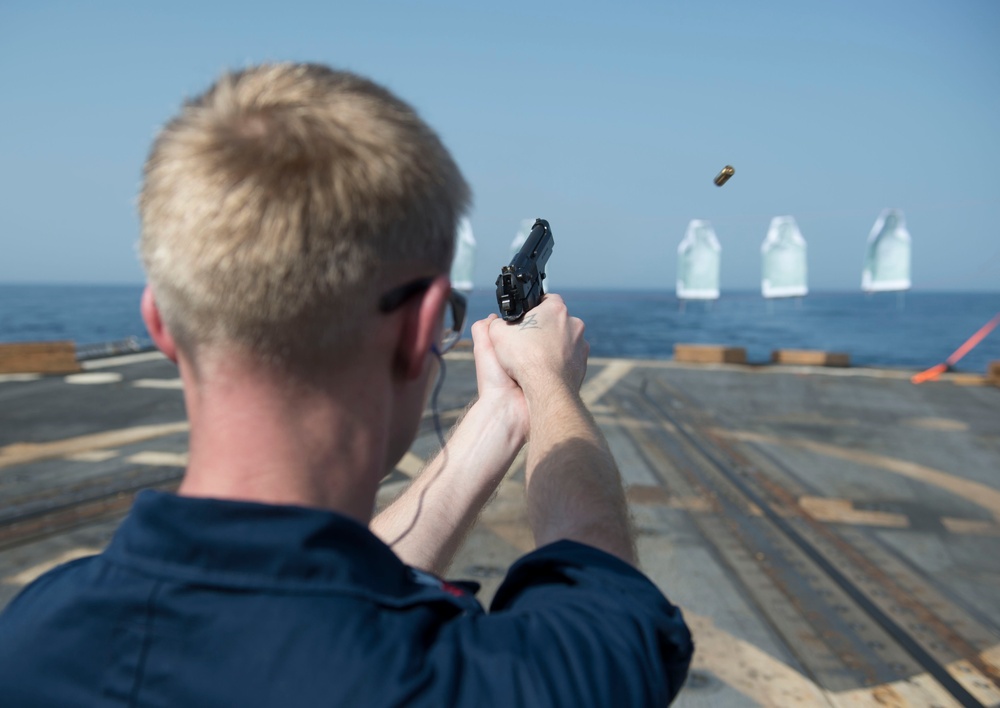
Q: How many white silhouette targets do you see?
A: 5